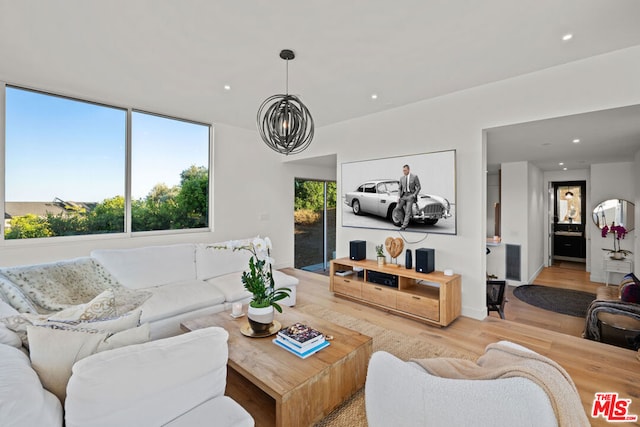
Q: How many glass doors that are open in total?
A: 1